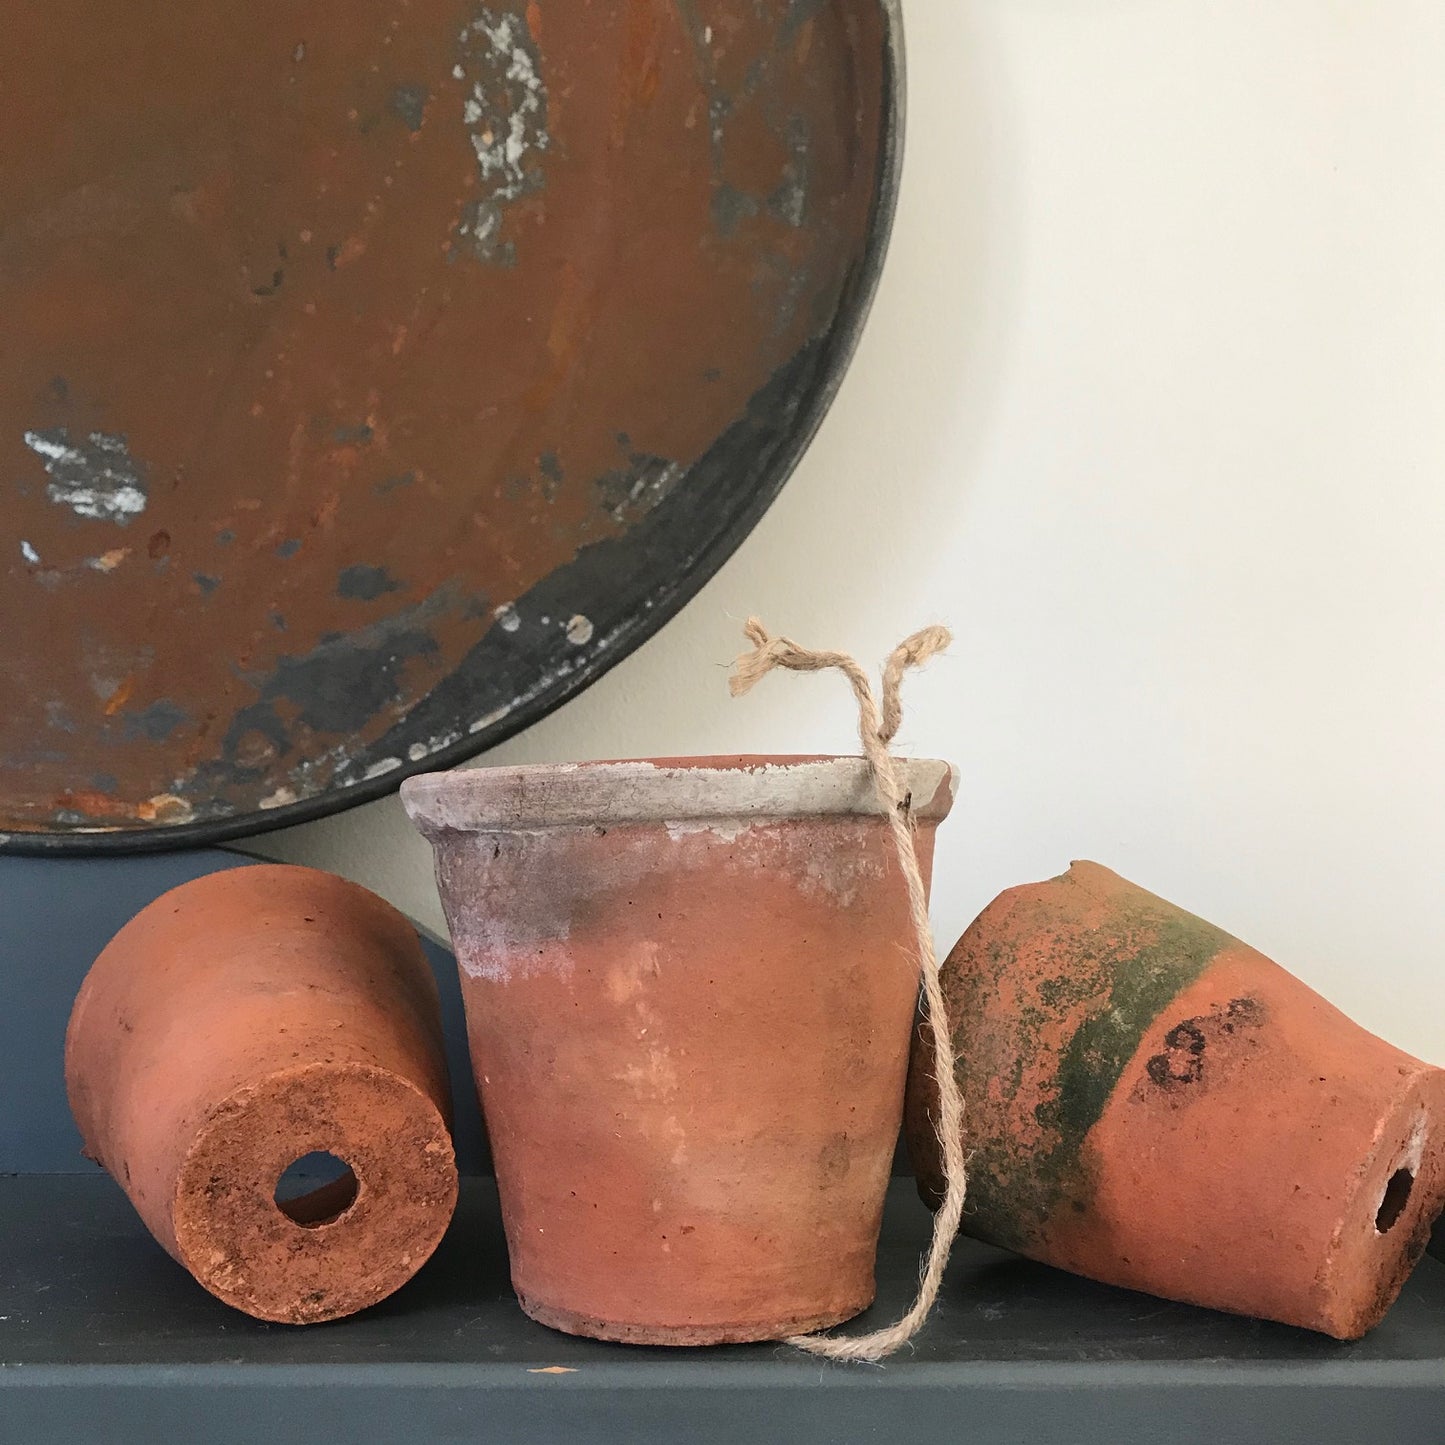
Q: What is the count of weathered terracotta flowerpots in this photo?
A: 3